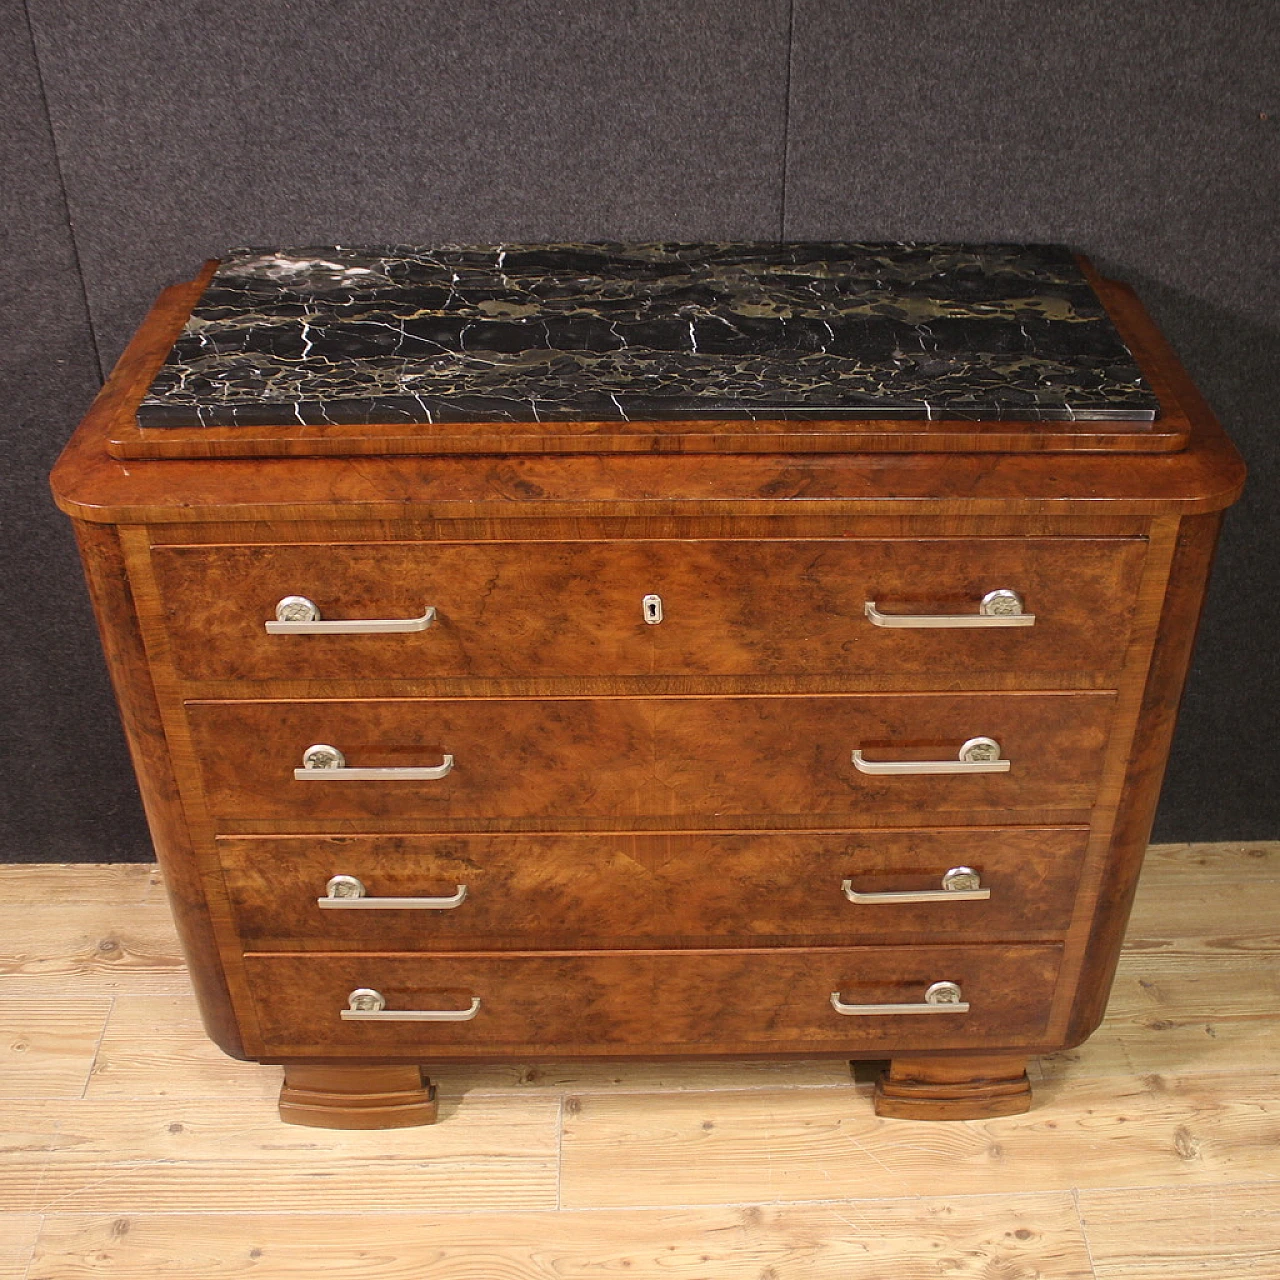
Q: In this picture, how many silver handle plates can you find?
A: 8